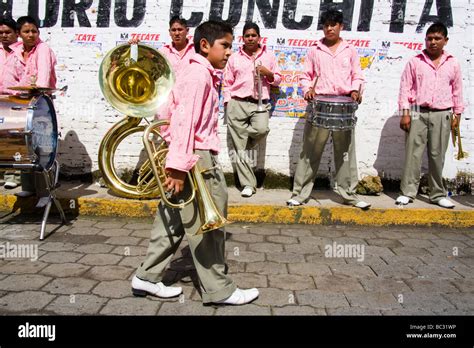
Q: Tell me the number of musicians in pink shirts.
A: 7